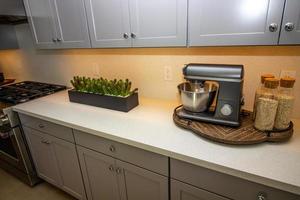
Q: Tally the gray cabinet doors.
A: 11